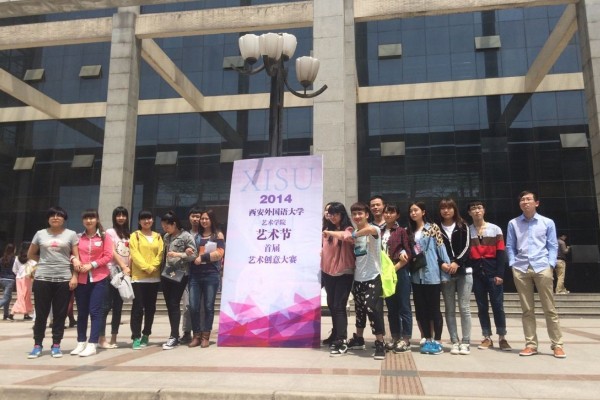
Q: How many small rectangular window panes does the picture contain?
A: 11